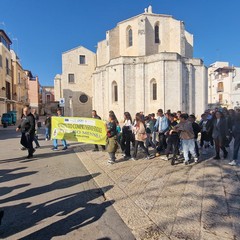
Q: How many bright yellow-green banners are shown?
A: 1